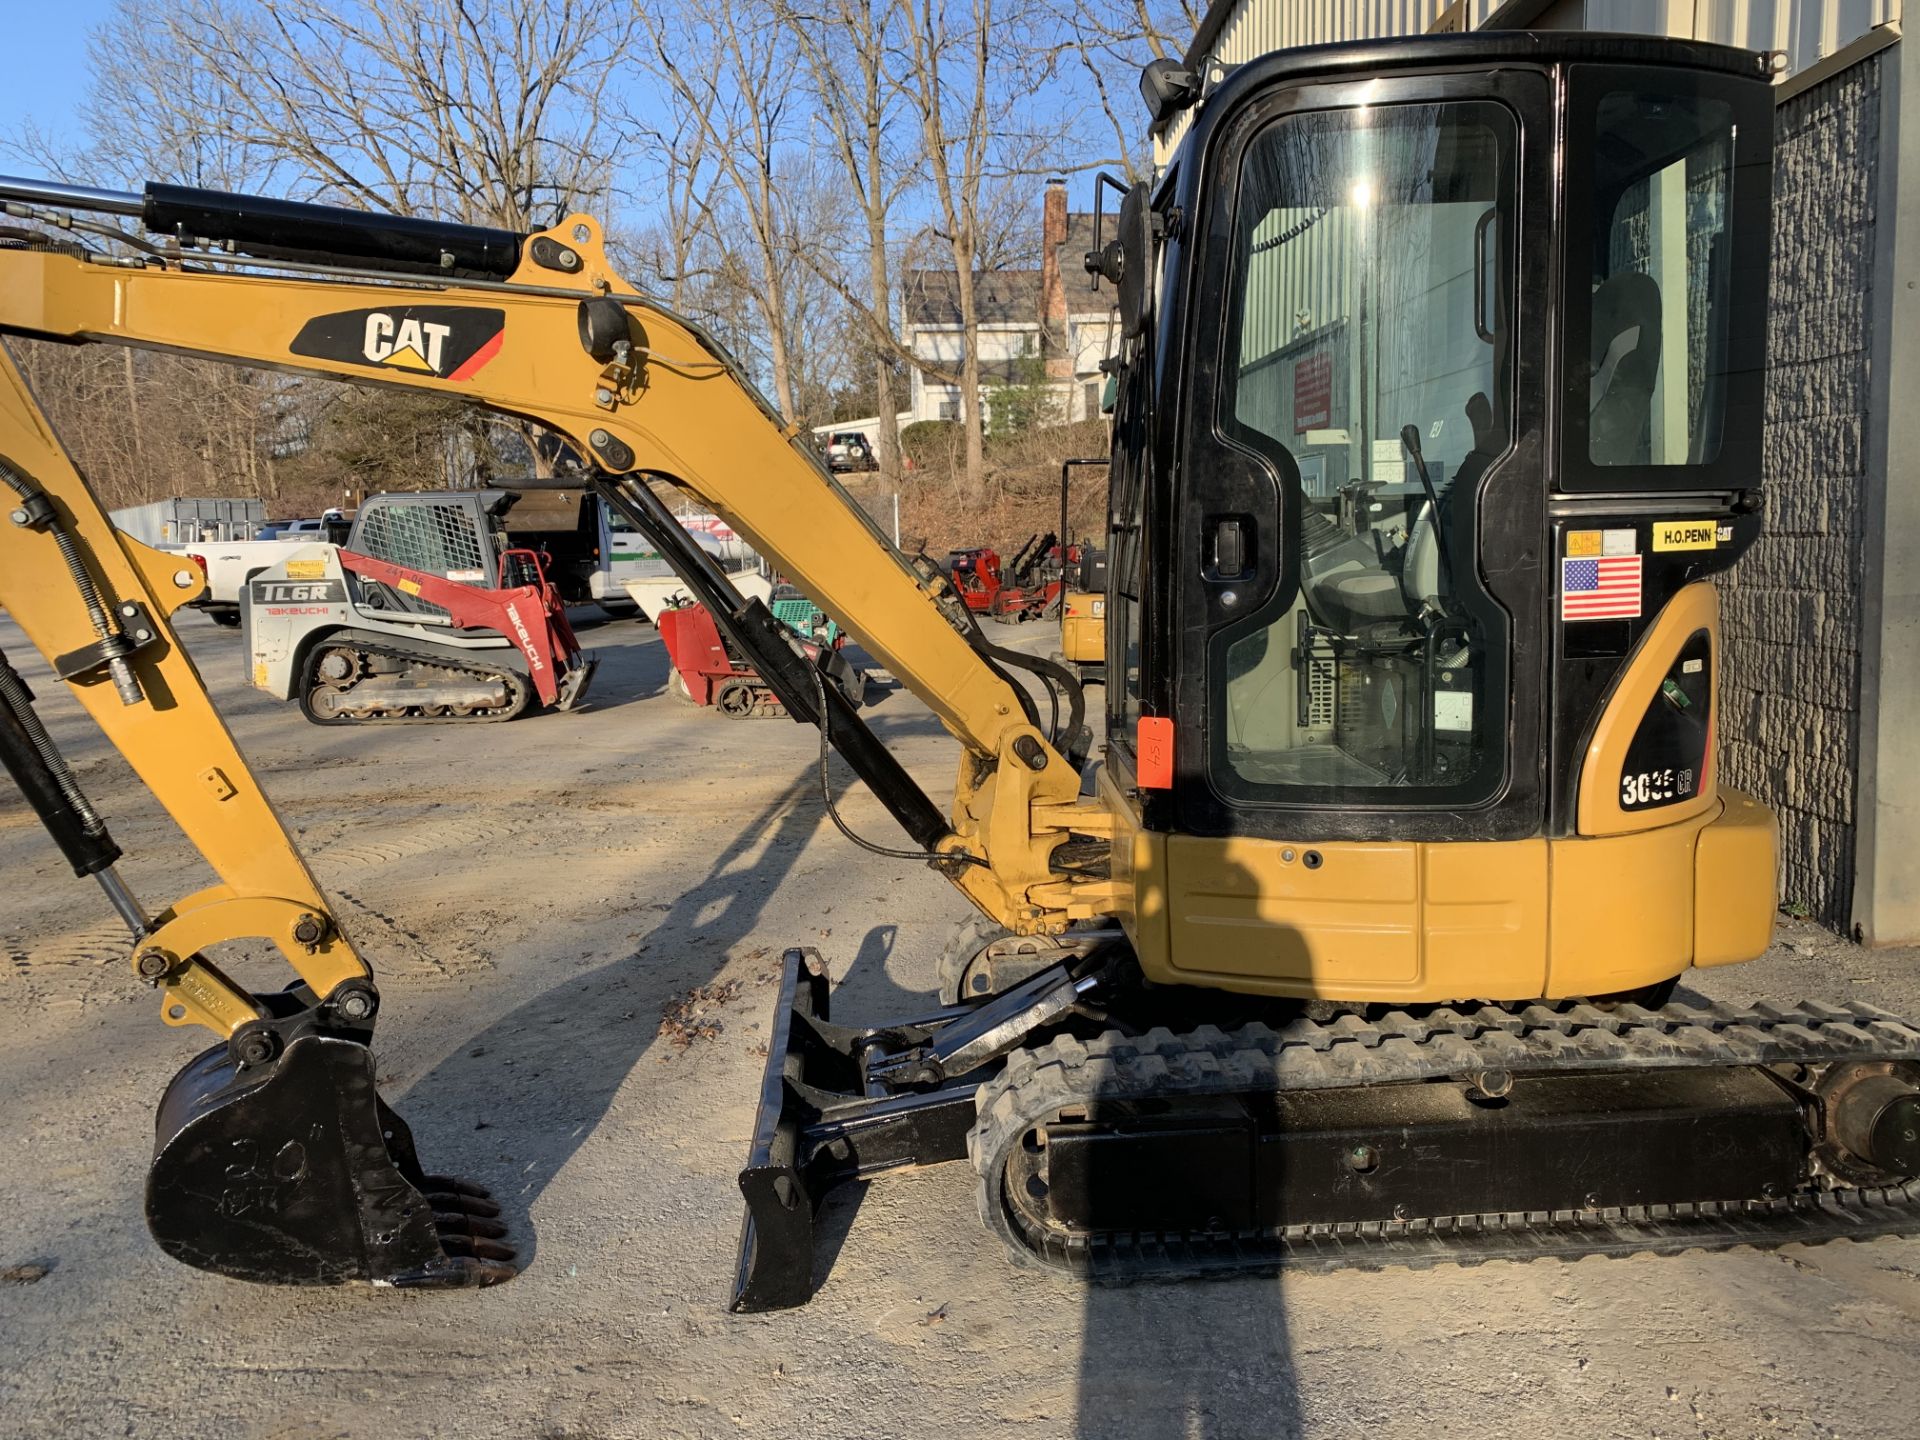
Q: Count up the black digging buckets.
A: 1